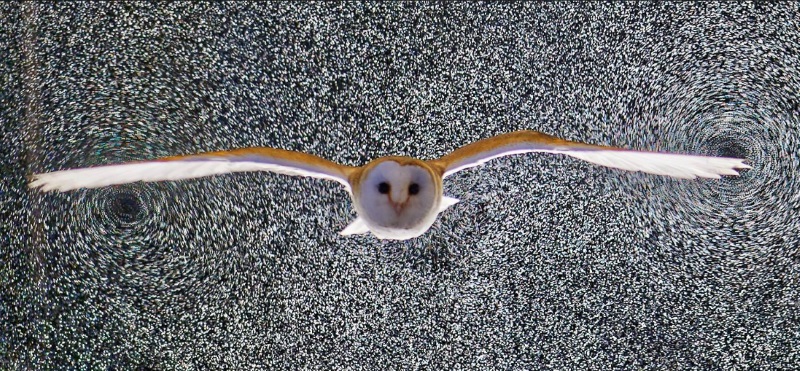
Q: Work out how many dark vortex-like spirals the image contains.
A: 2